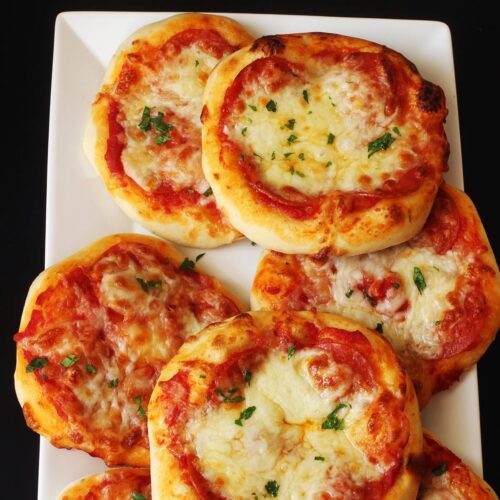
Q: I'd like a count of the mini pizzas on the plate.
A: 7